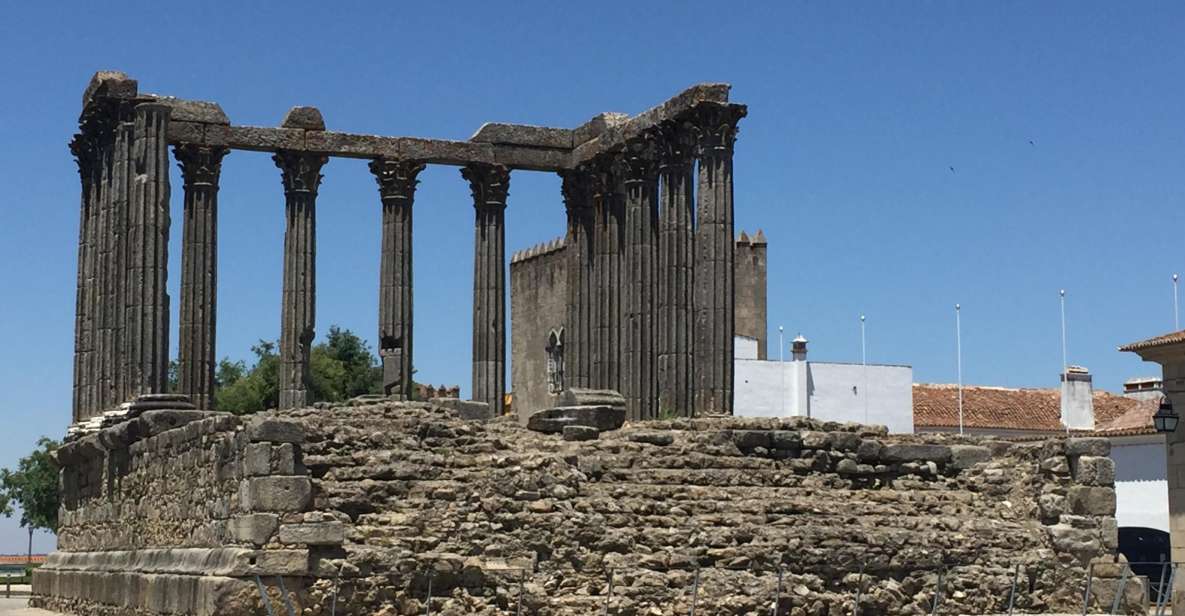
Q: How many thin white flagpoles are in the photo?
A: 5